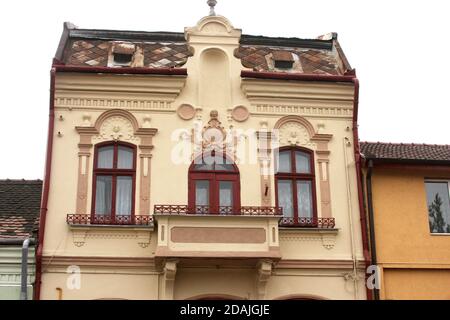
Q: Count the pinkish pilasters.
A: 4